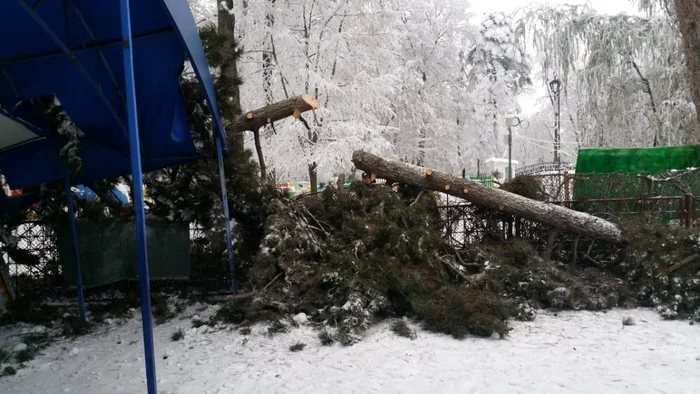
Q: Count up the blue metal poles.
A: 3